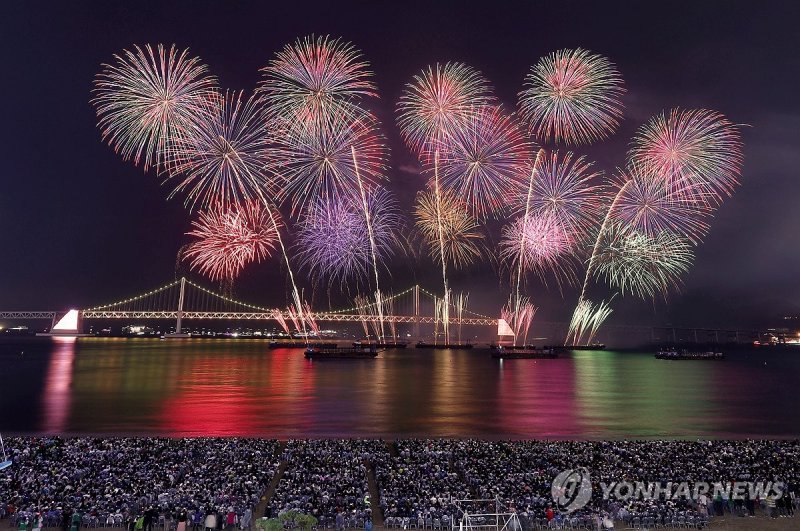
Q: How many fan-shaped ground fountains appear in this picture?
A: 5